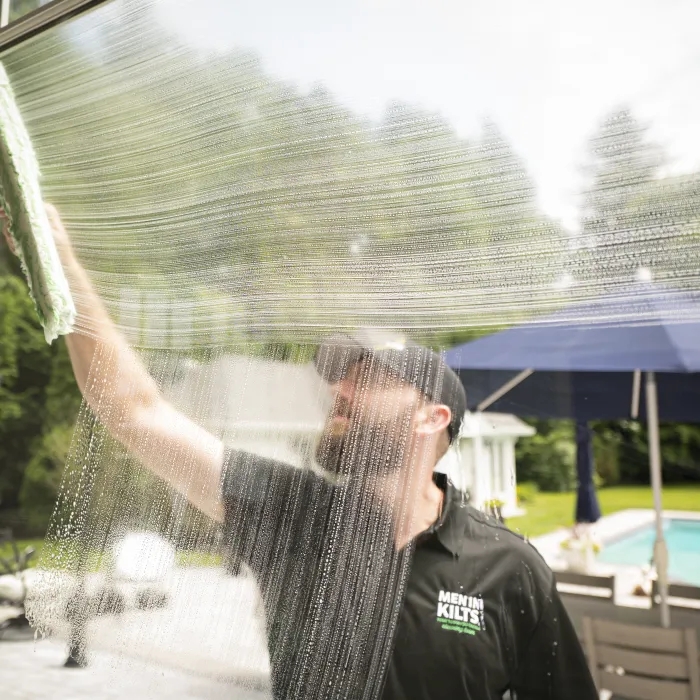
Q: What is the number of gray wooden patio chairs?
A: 3